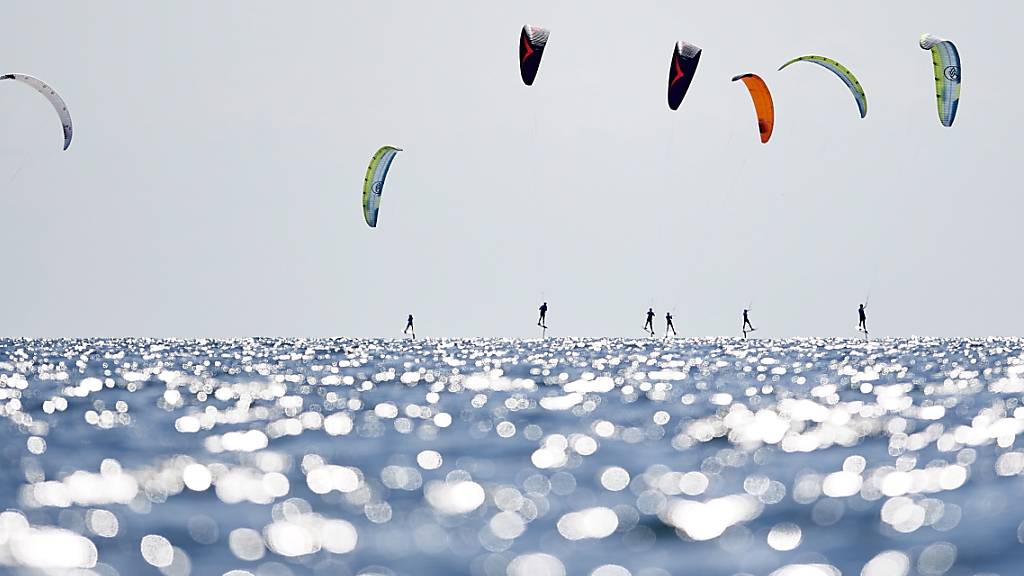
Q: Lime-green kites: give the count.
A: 3